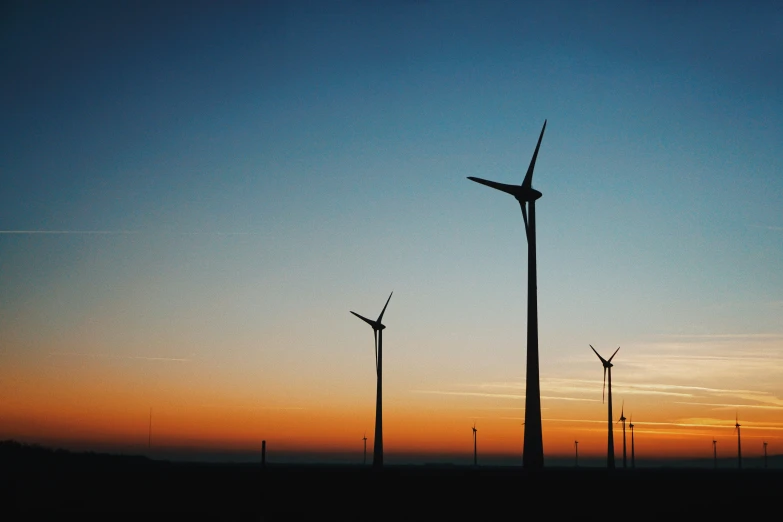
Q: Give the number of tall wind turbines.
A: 3